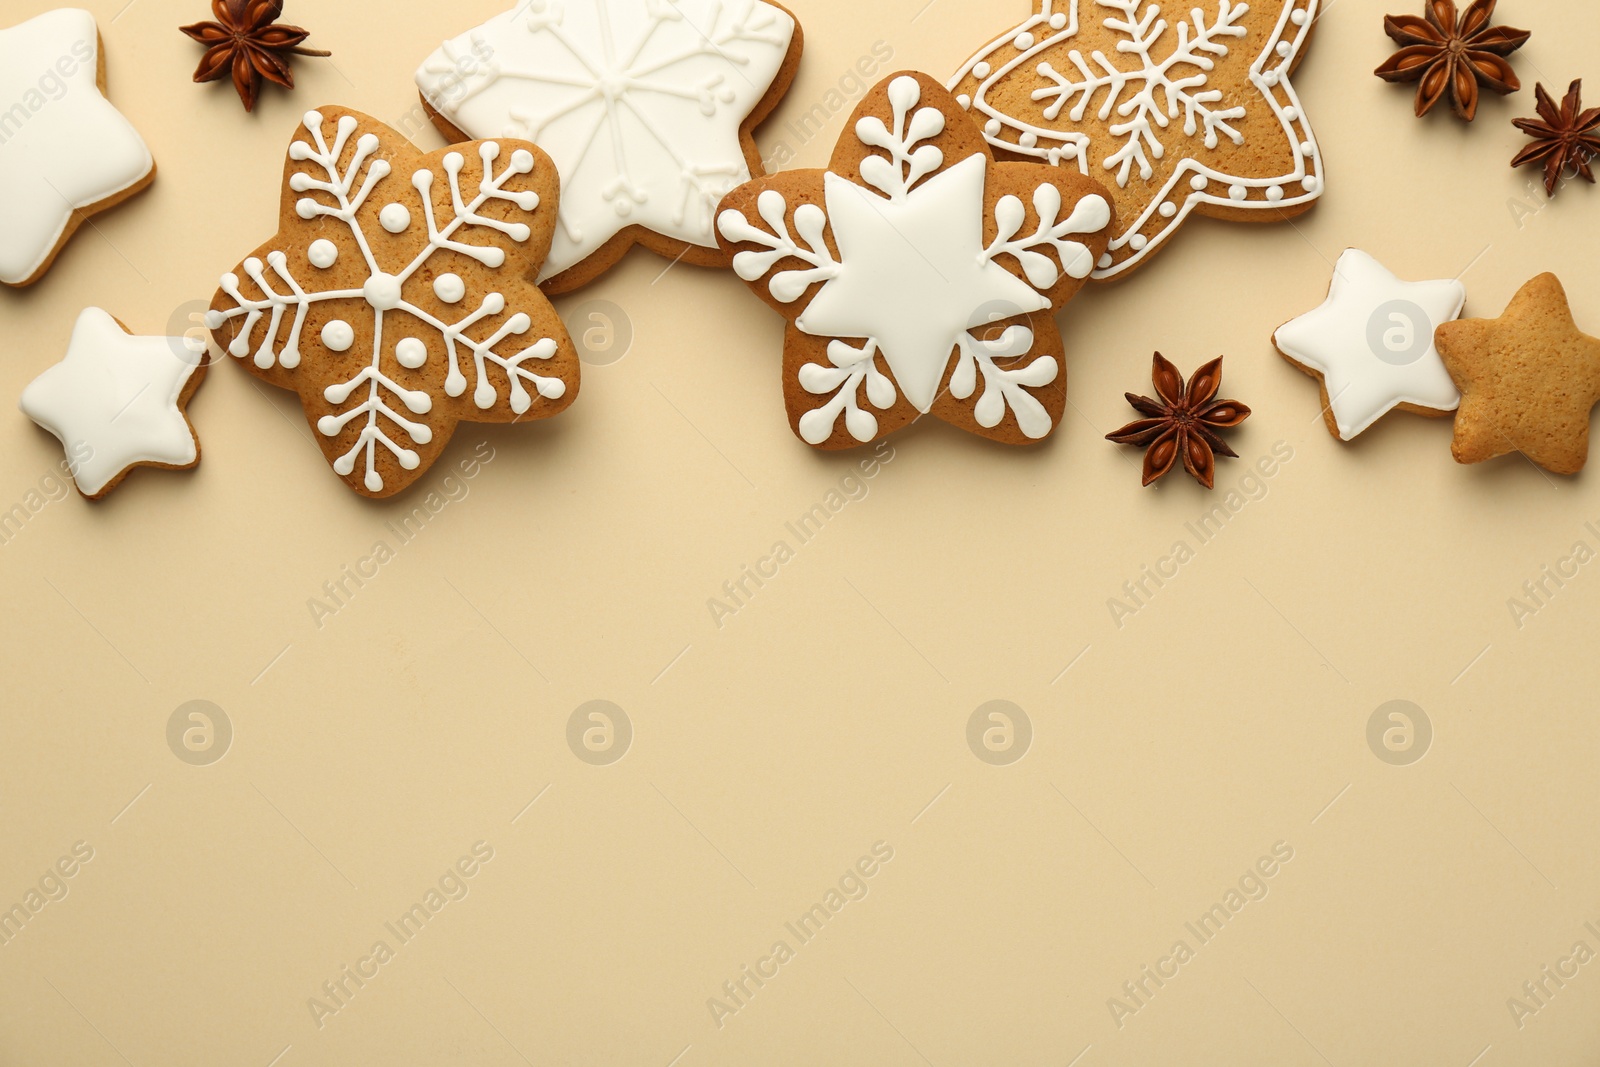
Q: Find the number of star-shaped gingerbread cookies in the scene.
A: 8